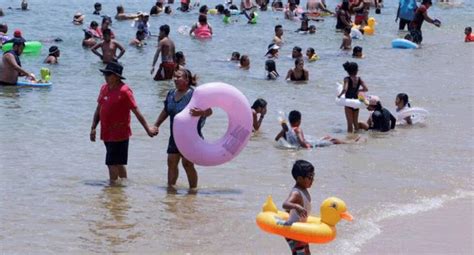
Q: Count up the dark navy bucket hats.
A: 1